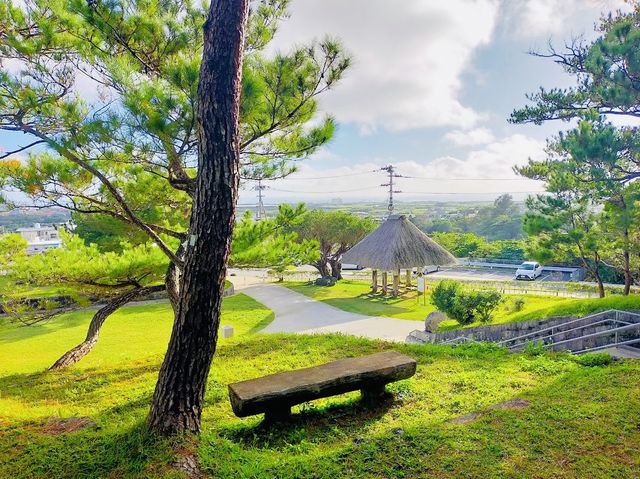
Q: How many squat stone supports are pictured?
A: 2